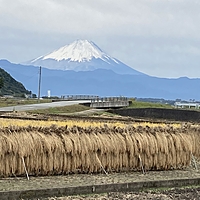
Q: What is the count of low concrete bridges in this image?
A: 1